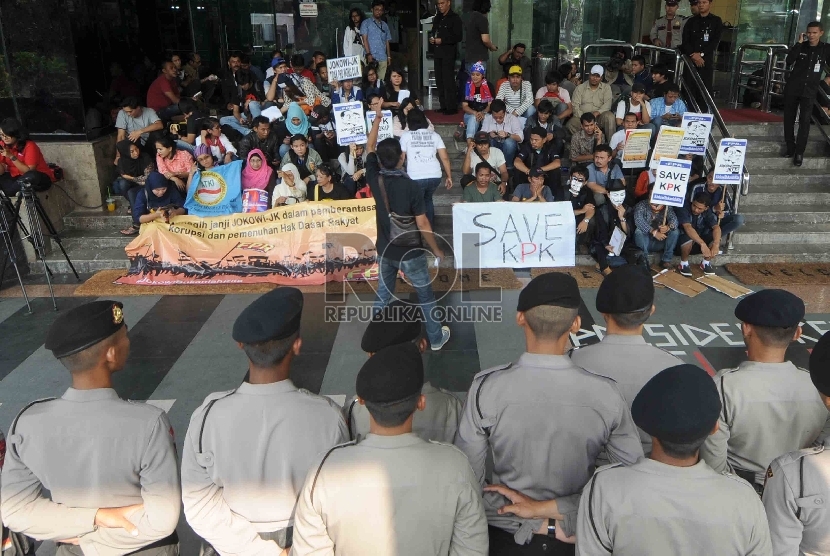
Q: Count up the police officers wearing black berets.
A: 9